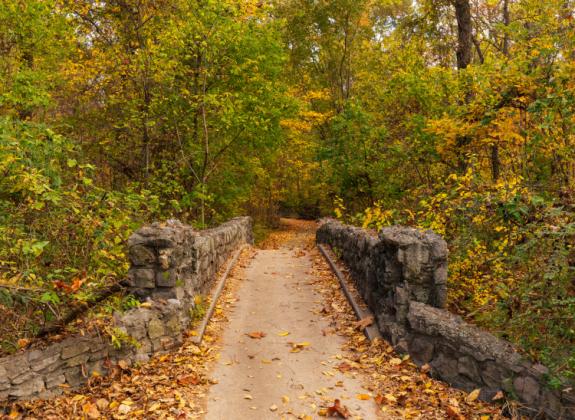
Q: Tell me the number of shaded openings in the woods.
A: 1